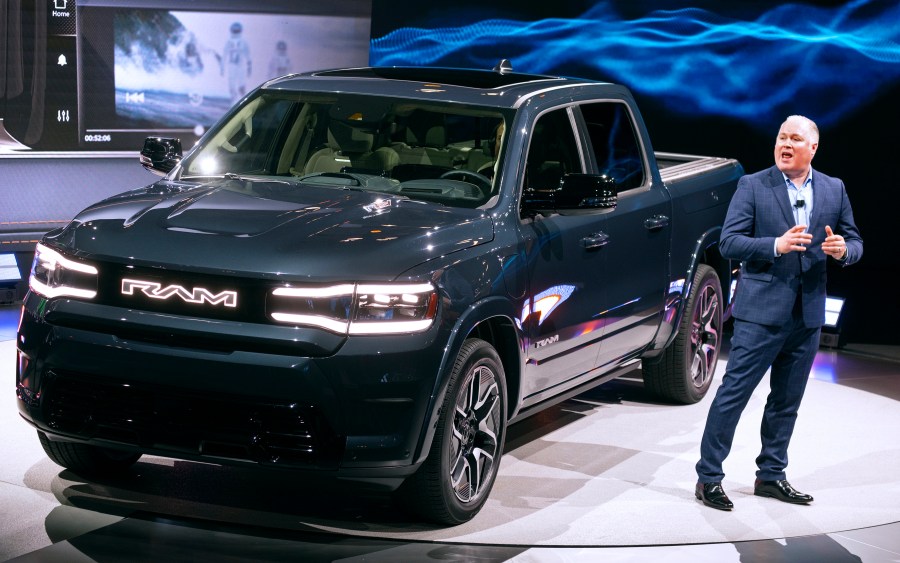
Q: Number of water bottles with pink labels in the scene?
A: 0